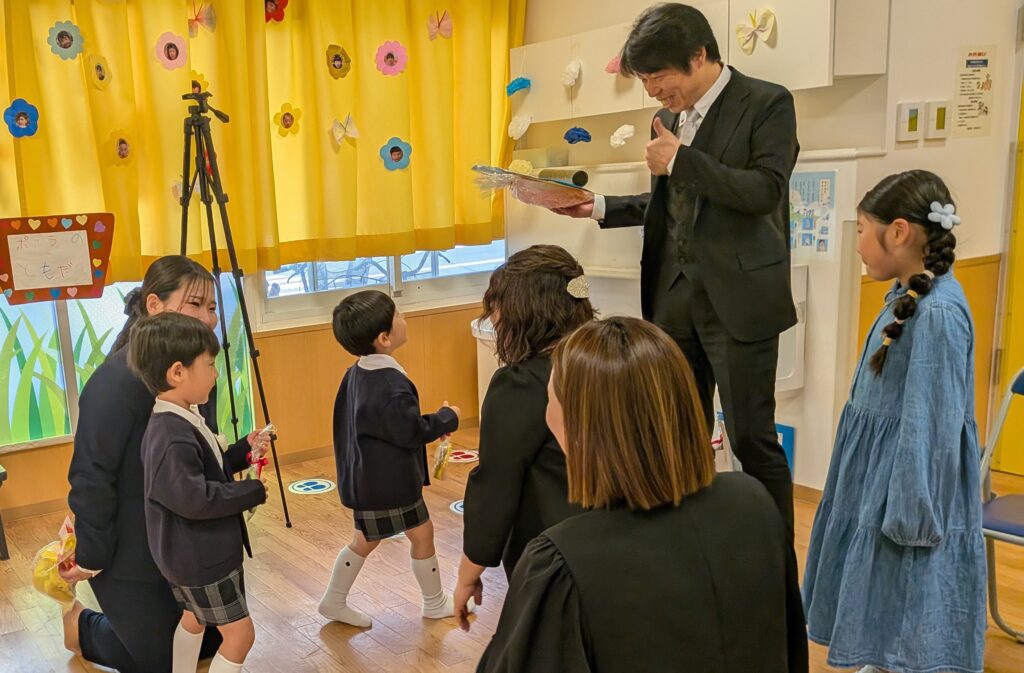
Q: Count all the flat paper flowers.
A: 11